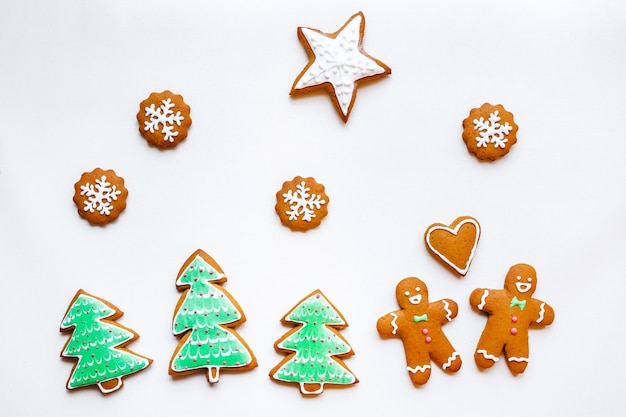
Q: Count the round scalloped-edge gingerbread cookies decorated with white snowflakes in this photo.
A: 4